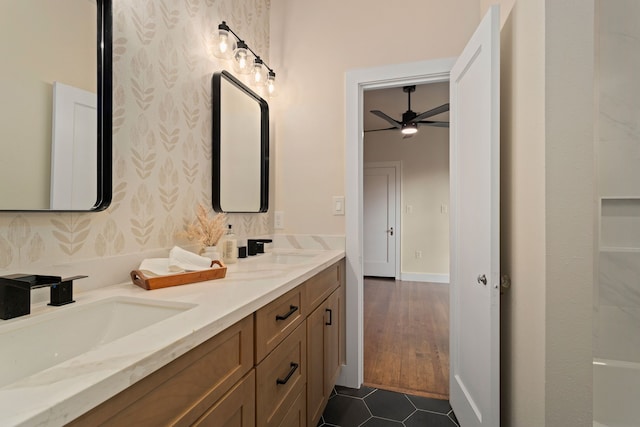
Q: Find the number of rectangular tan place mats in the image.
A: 0